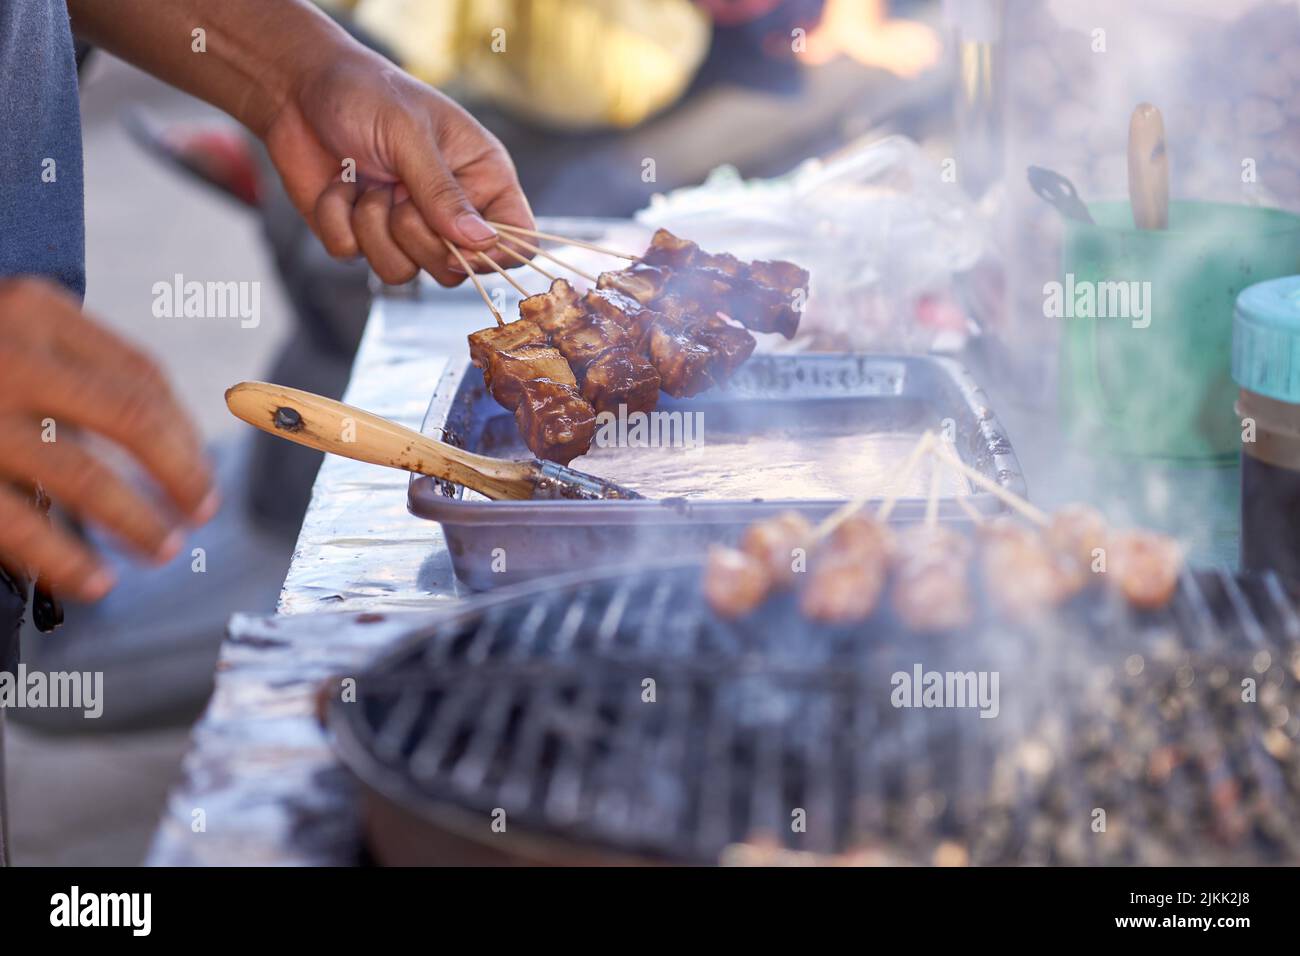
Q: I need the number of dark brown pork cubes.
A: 15